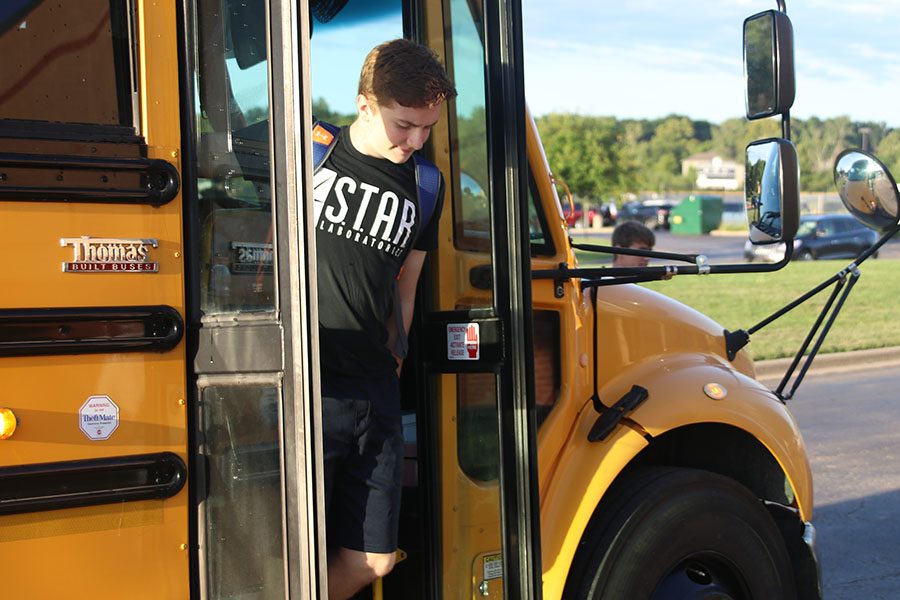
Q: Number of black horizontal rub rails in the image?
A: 3